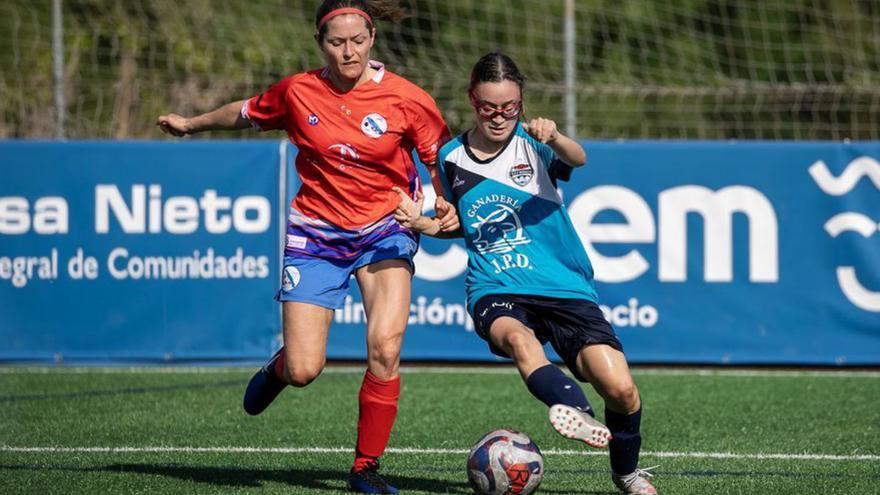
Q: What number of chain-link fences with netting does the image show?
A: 1